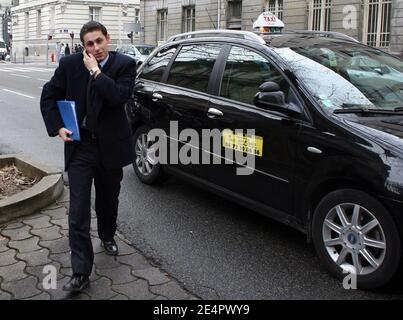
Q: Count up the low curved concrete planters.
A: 1